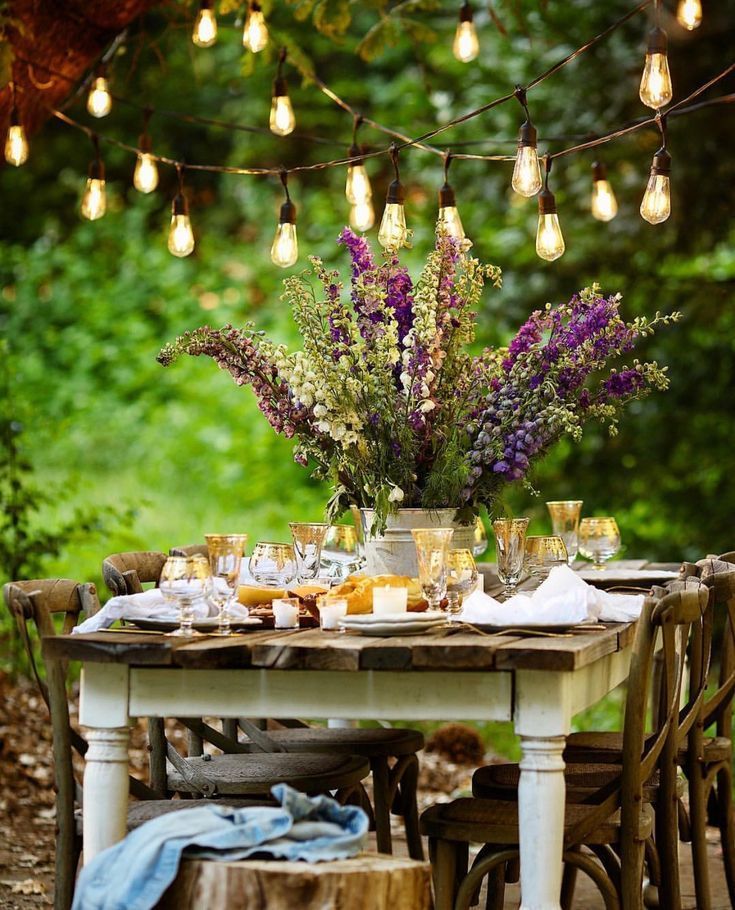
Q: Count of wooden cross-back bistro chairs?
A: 6